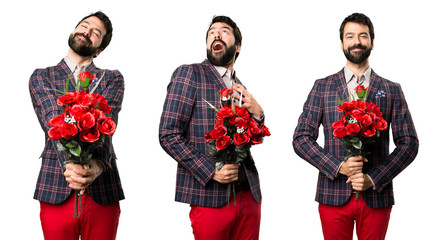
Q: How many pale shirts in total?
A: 3